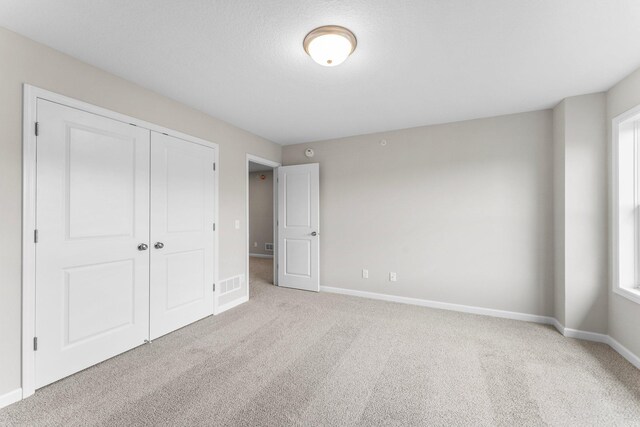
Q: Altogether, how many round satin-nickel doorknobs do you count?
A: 3